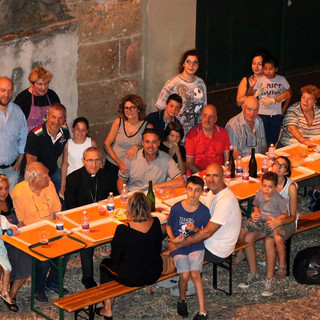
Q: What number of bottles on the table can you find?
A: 13